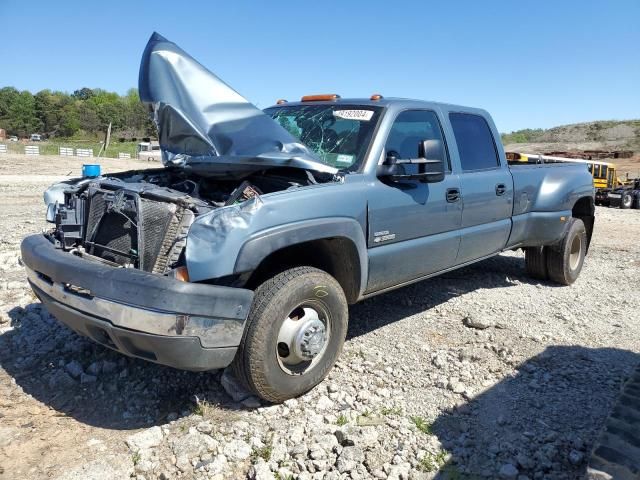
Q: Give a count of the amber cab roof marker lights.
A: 3